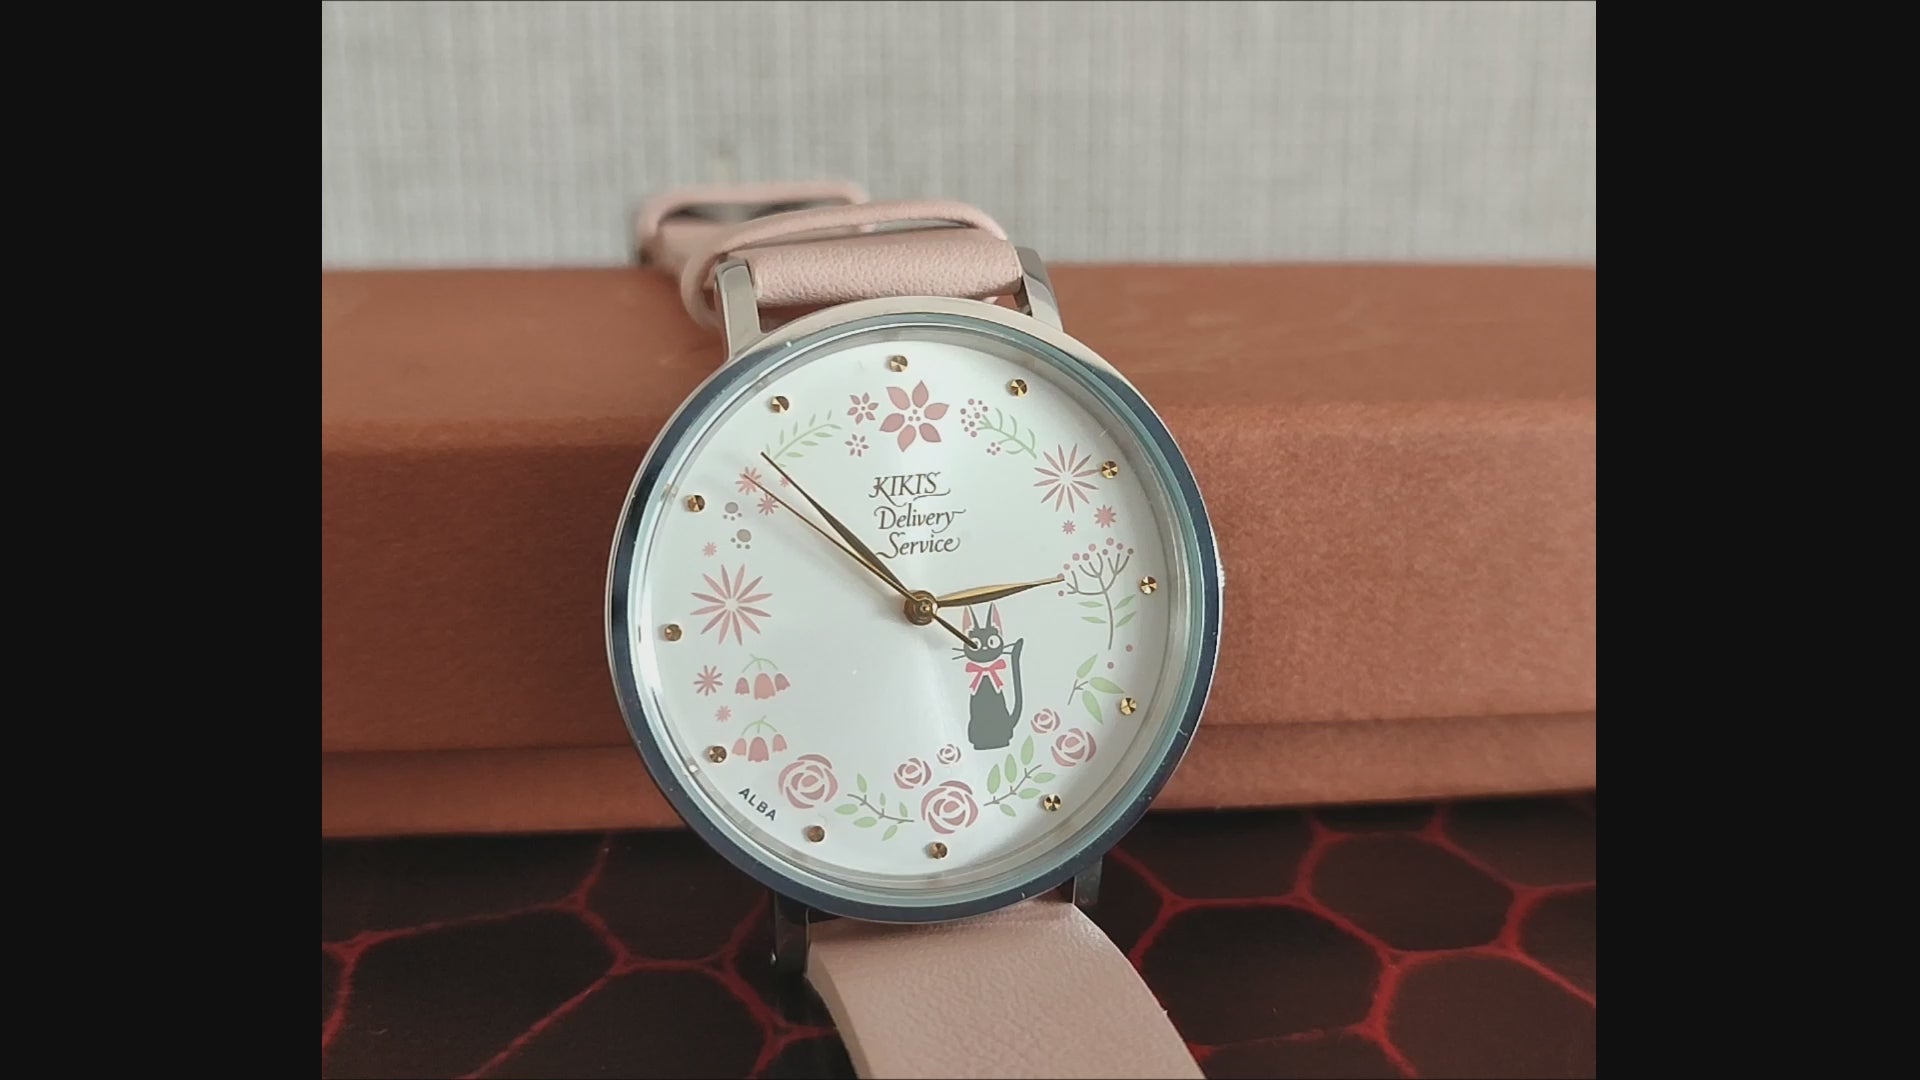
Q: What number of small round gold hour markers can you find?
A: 12